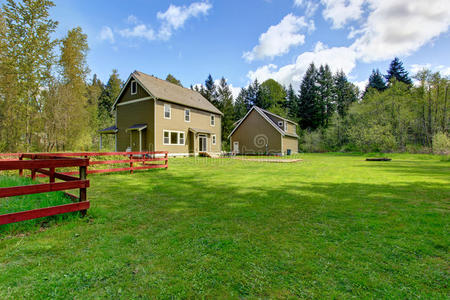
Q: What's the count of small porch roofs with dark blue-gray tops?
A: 2